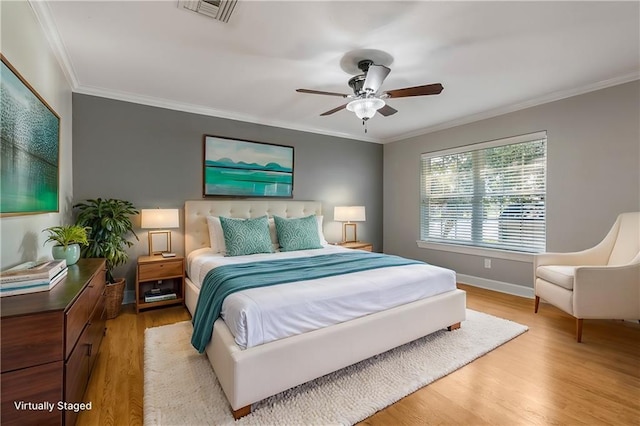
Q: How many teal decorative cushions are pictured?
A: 2